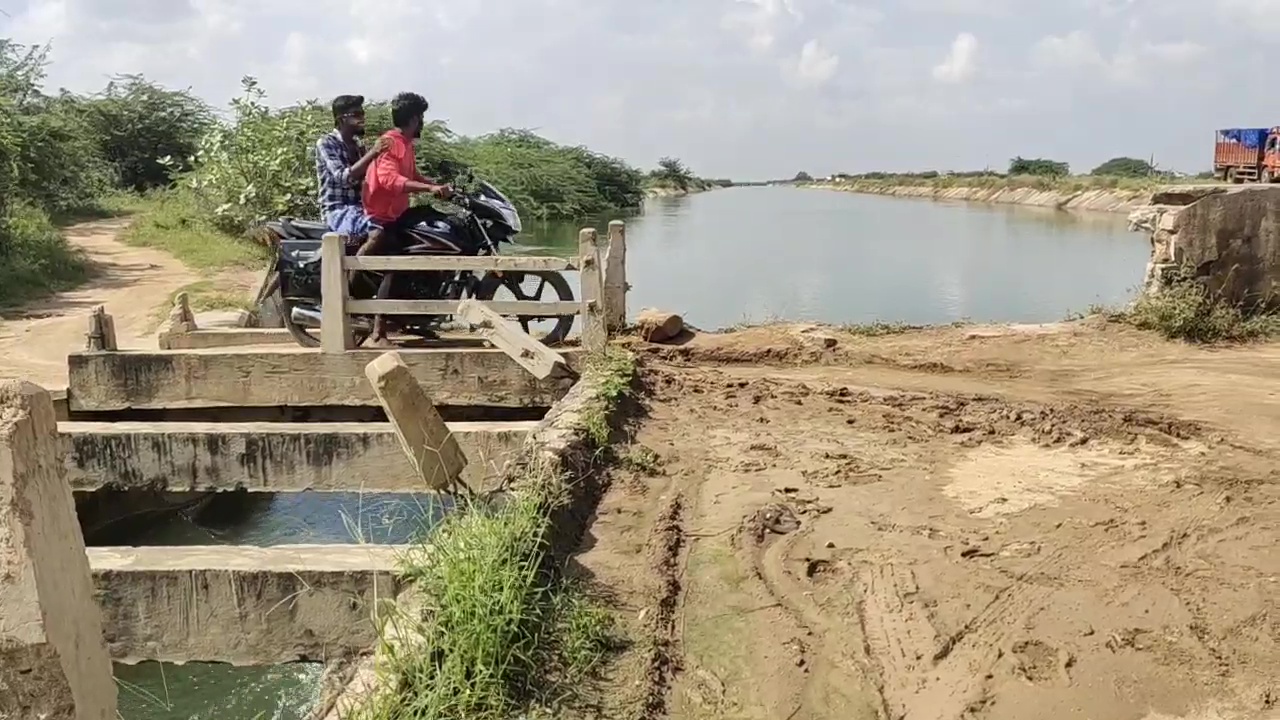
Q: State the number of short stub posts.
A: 2